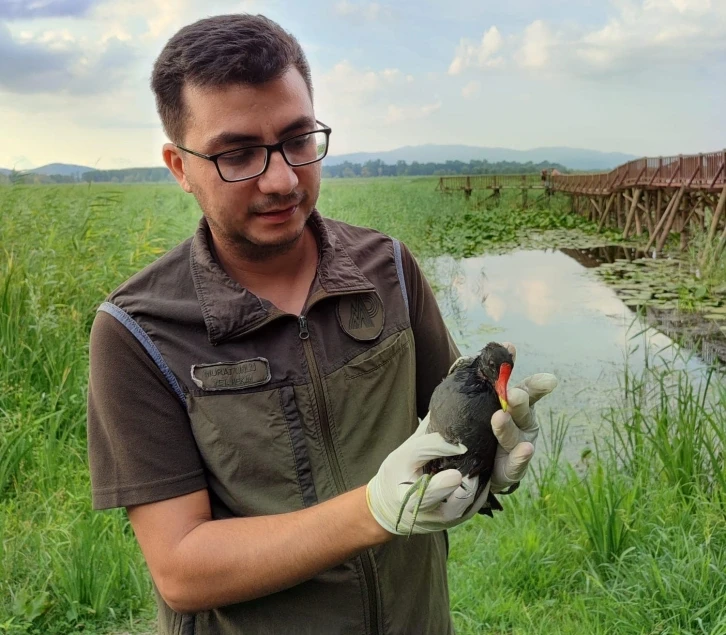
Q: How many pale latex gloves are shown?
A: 2